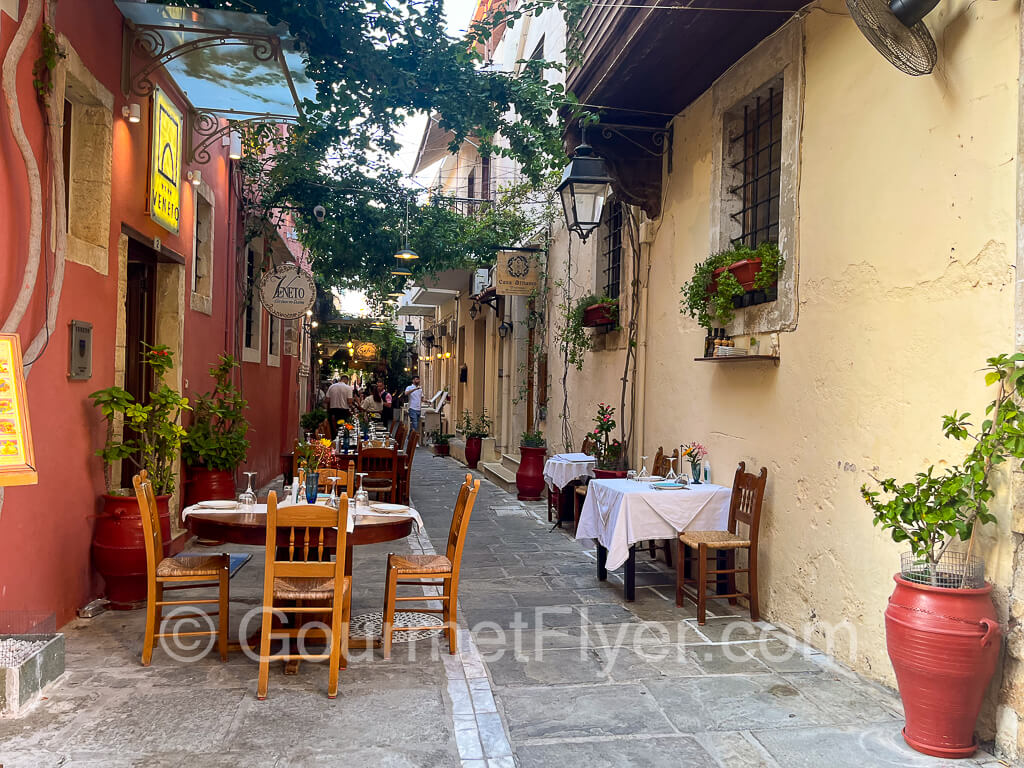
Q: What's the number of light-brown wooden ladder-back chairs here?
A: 4